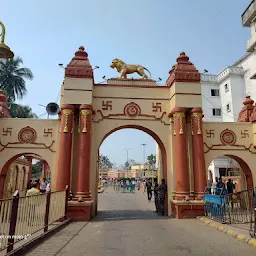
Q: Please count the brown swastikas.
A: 6